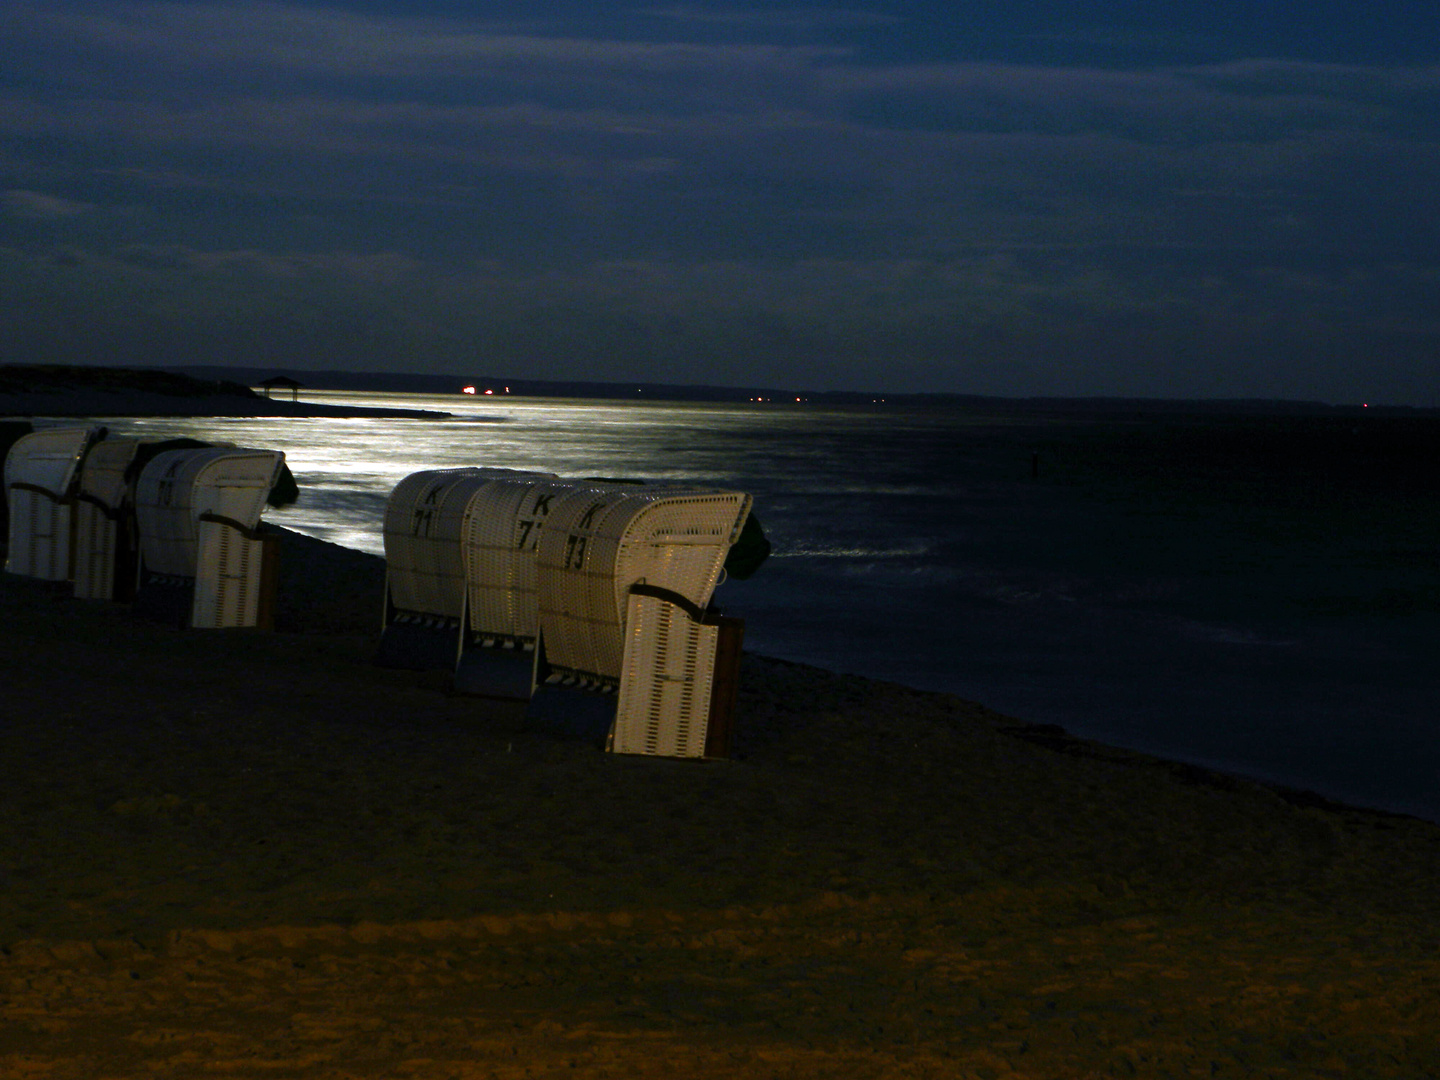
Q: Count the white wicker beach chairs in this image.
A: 6